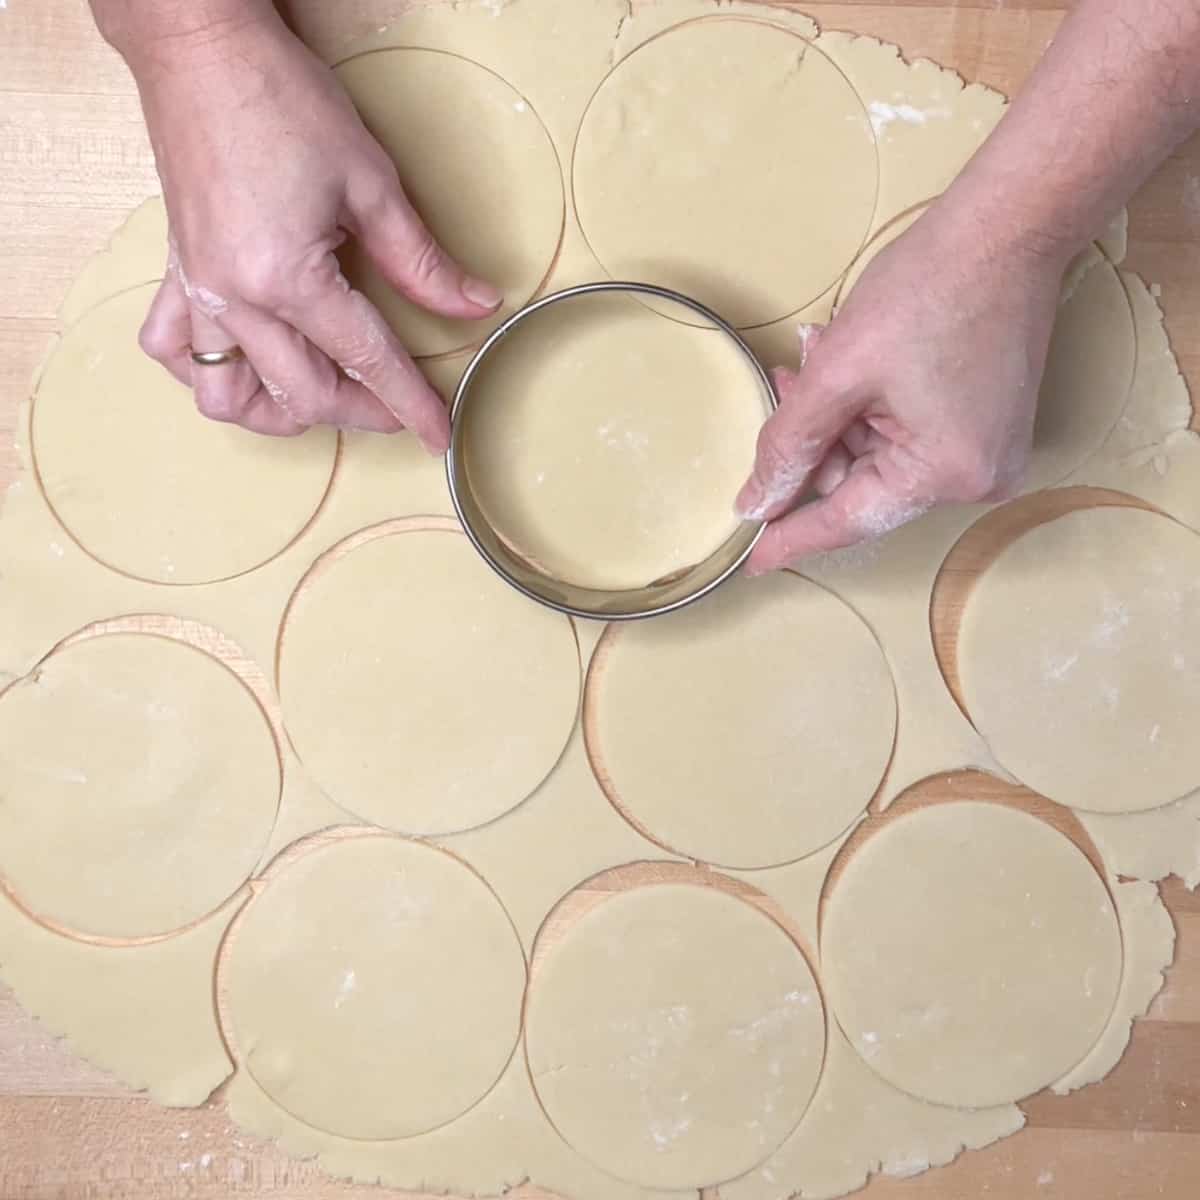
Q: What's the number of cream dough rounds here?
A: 12